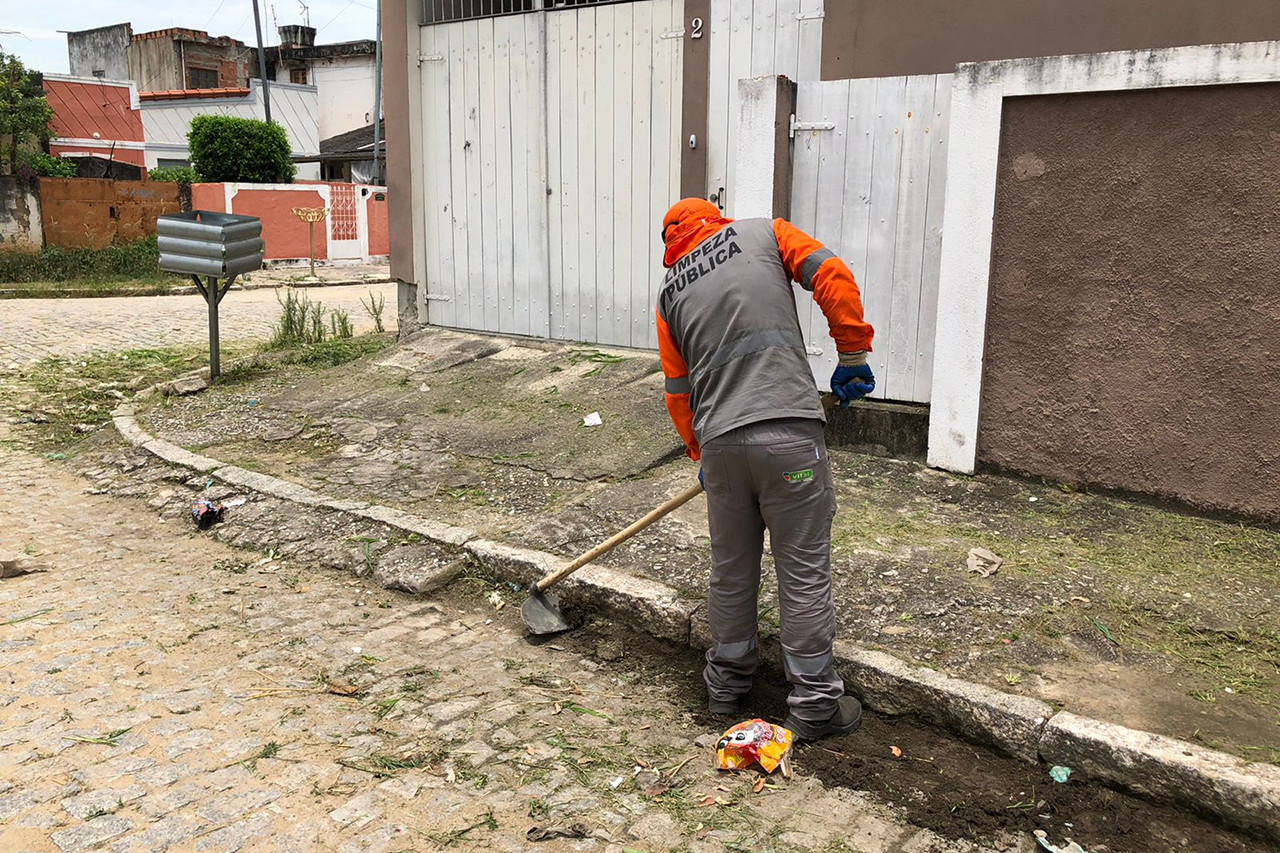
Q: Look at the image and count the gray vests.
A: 1